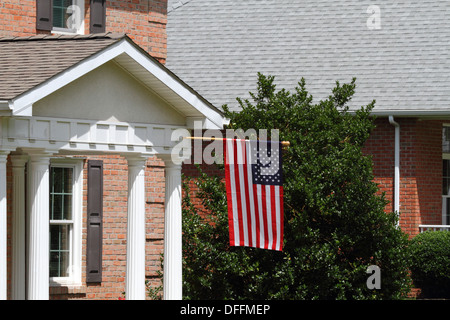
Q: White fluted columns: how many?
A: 5